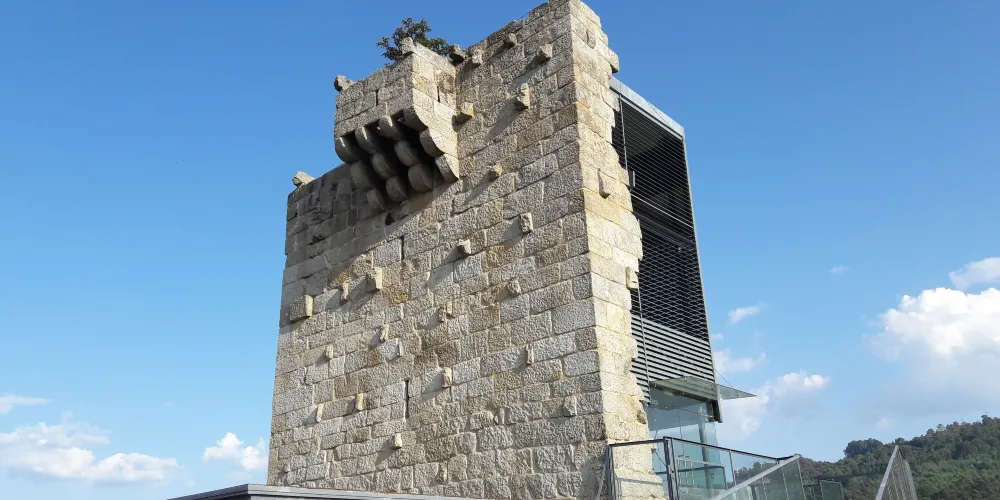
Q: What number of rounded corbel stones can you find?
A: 12